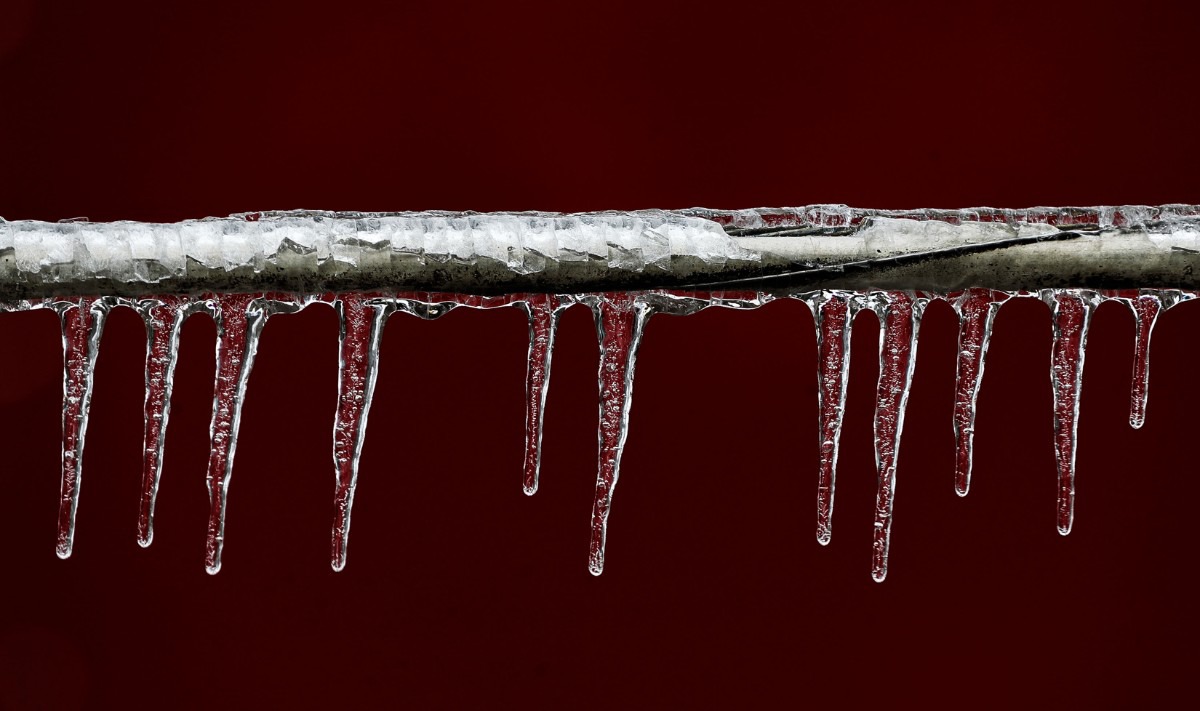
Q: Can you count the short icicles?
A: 3